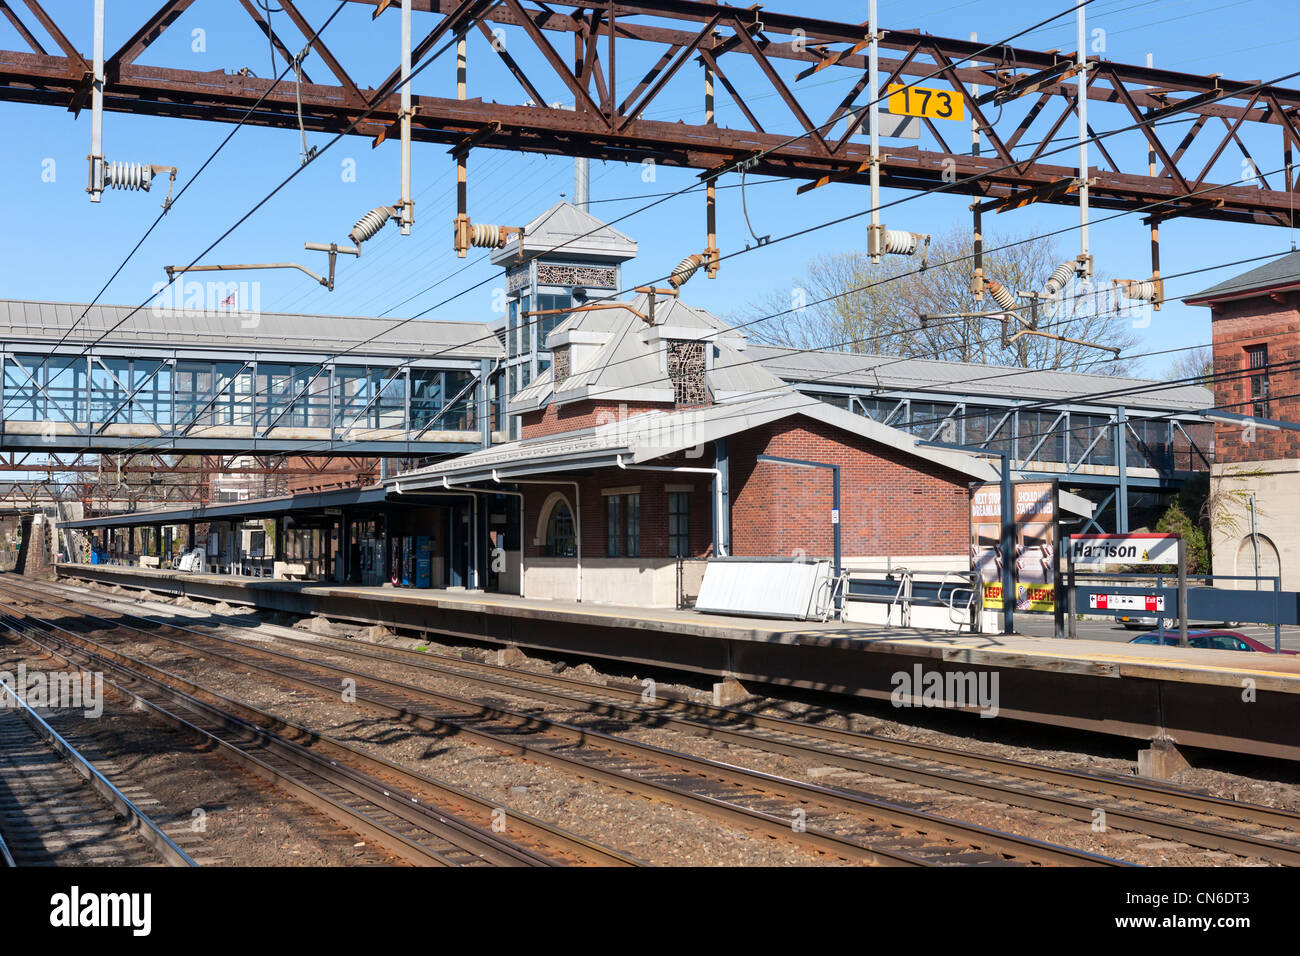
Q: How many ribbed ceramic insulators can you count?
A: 8